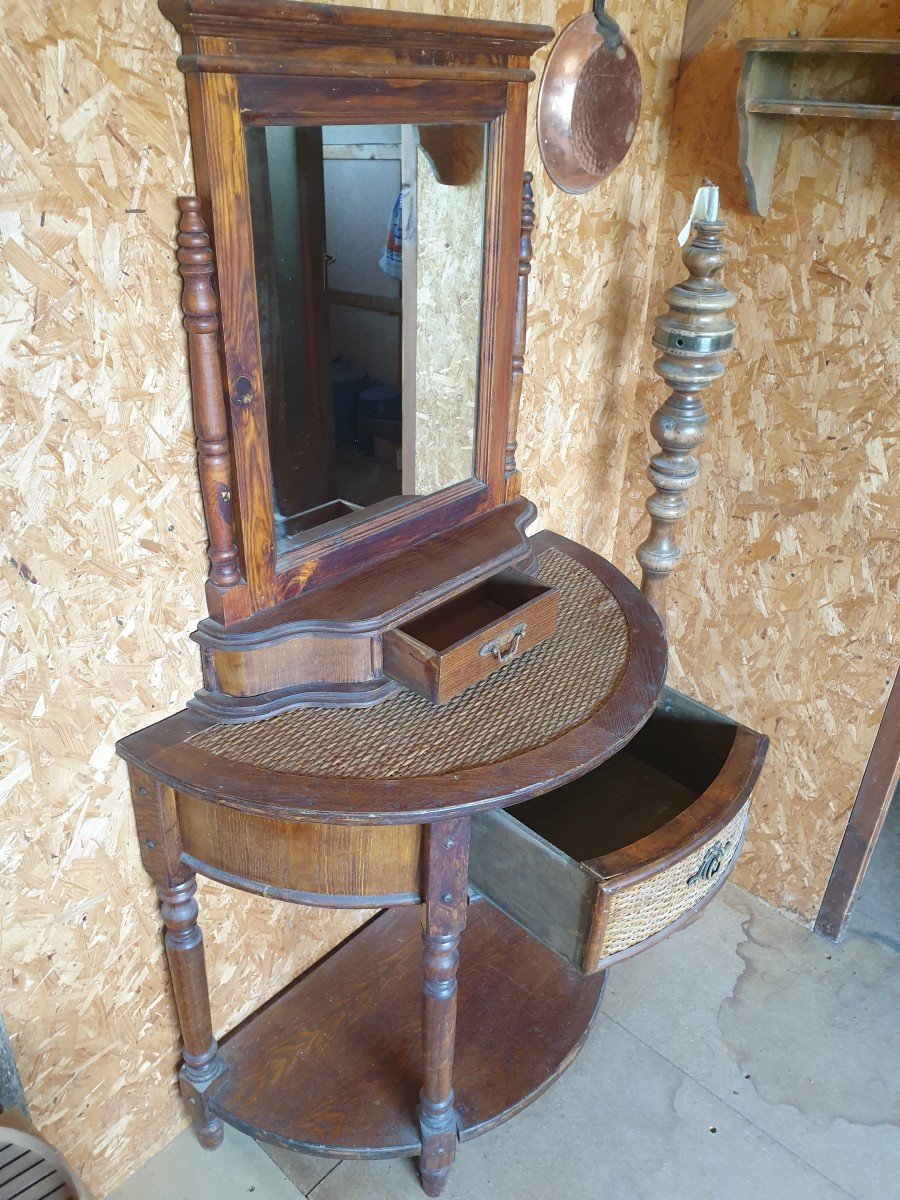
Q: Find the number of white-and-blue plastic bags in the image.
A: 1